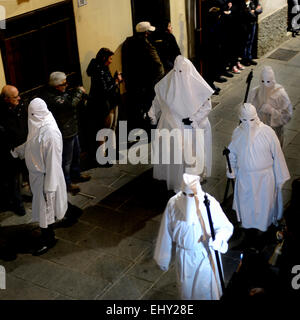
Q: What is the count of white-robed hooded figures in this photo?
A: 5